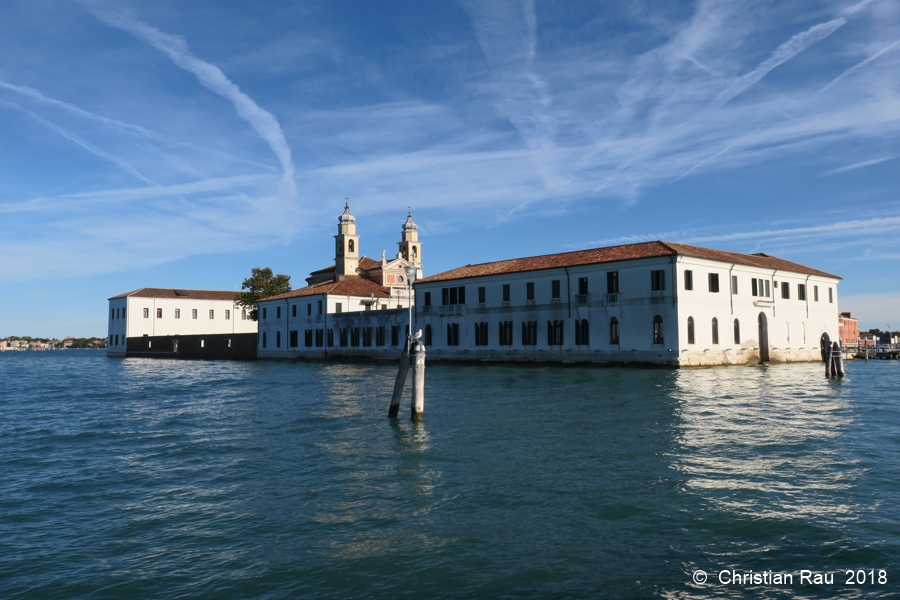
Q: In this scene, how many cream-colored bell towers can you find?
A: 2